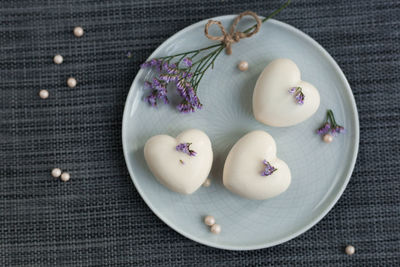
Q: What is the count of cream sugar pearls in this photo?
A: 12